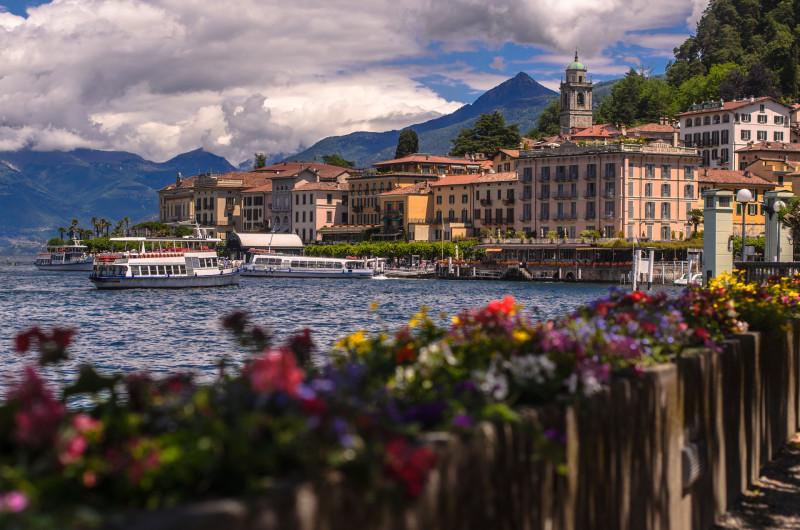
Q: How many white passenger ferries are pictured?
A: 3